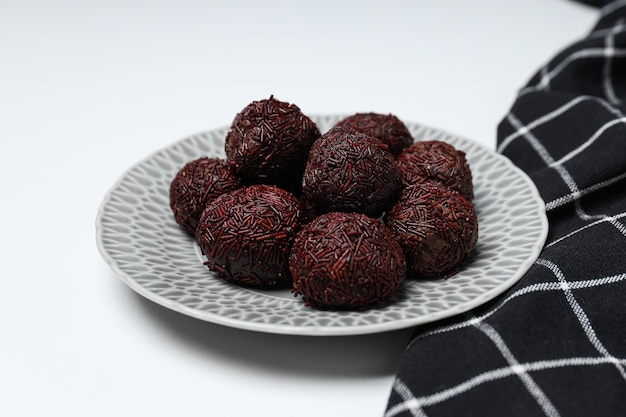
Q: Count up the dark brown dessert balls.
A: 8